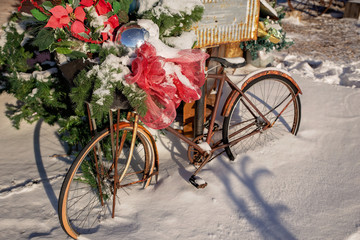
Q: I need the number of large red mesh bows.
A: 1